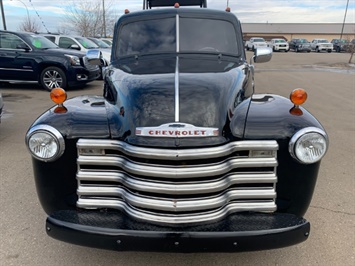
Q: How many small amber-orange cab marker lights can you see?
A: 3